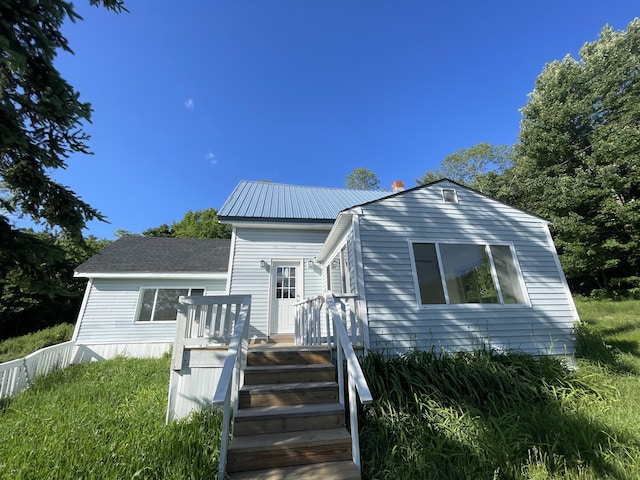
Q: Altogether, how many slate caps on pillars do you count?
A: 0